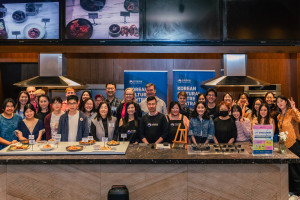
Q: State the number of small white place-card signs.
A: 8